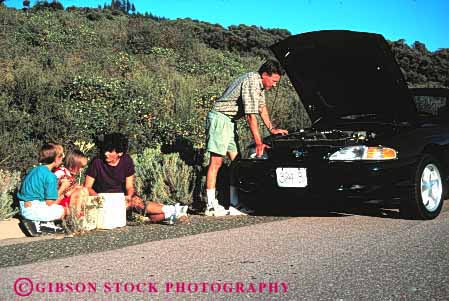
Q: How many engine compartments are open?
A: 1